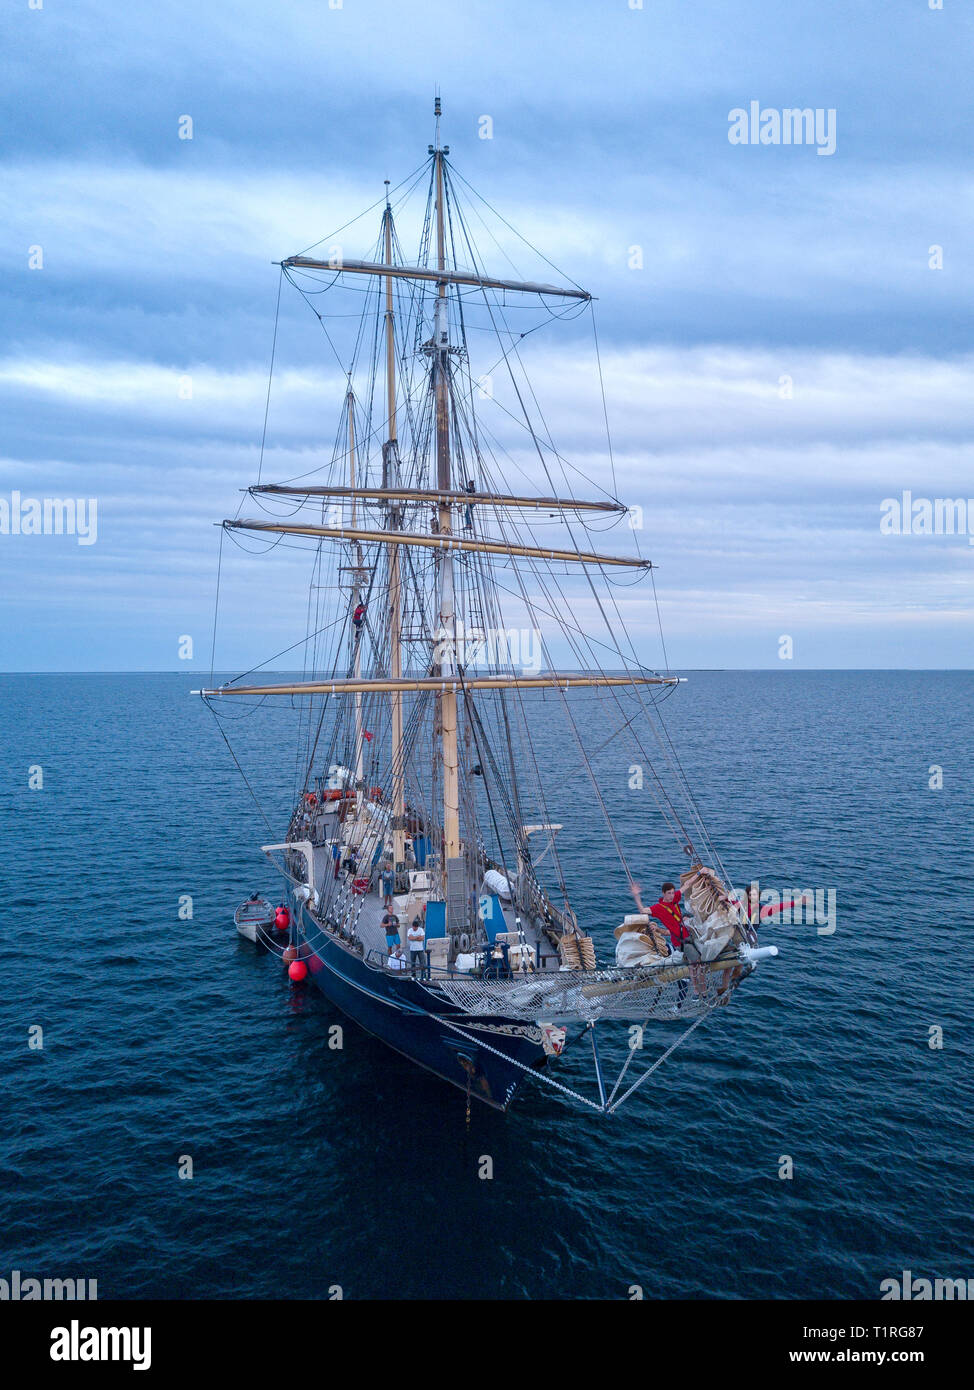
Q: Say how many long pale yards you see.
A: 4